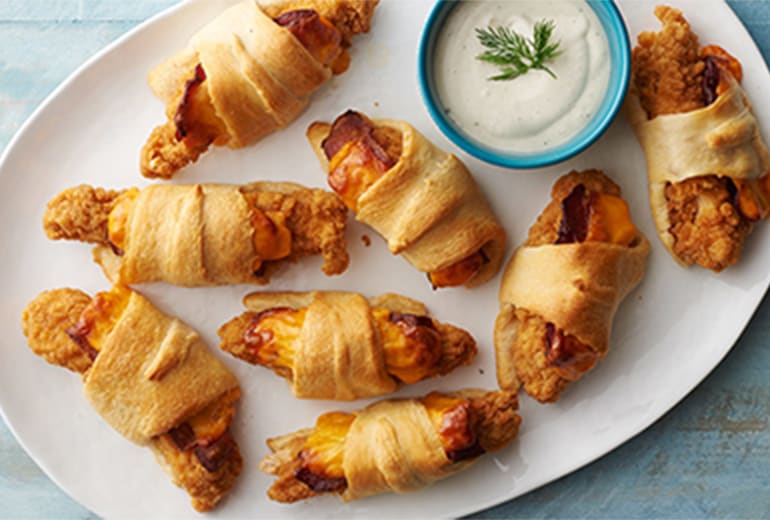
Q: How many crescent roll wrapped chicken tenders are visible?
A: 8